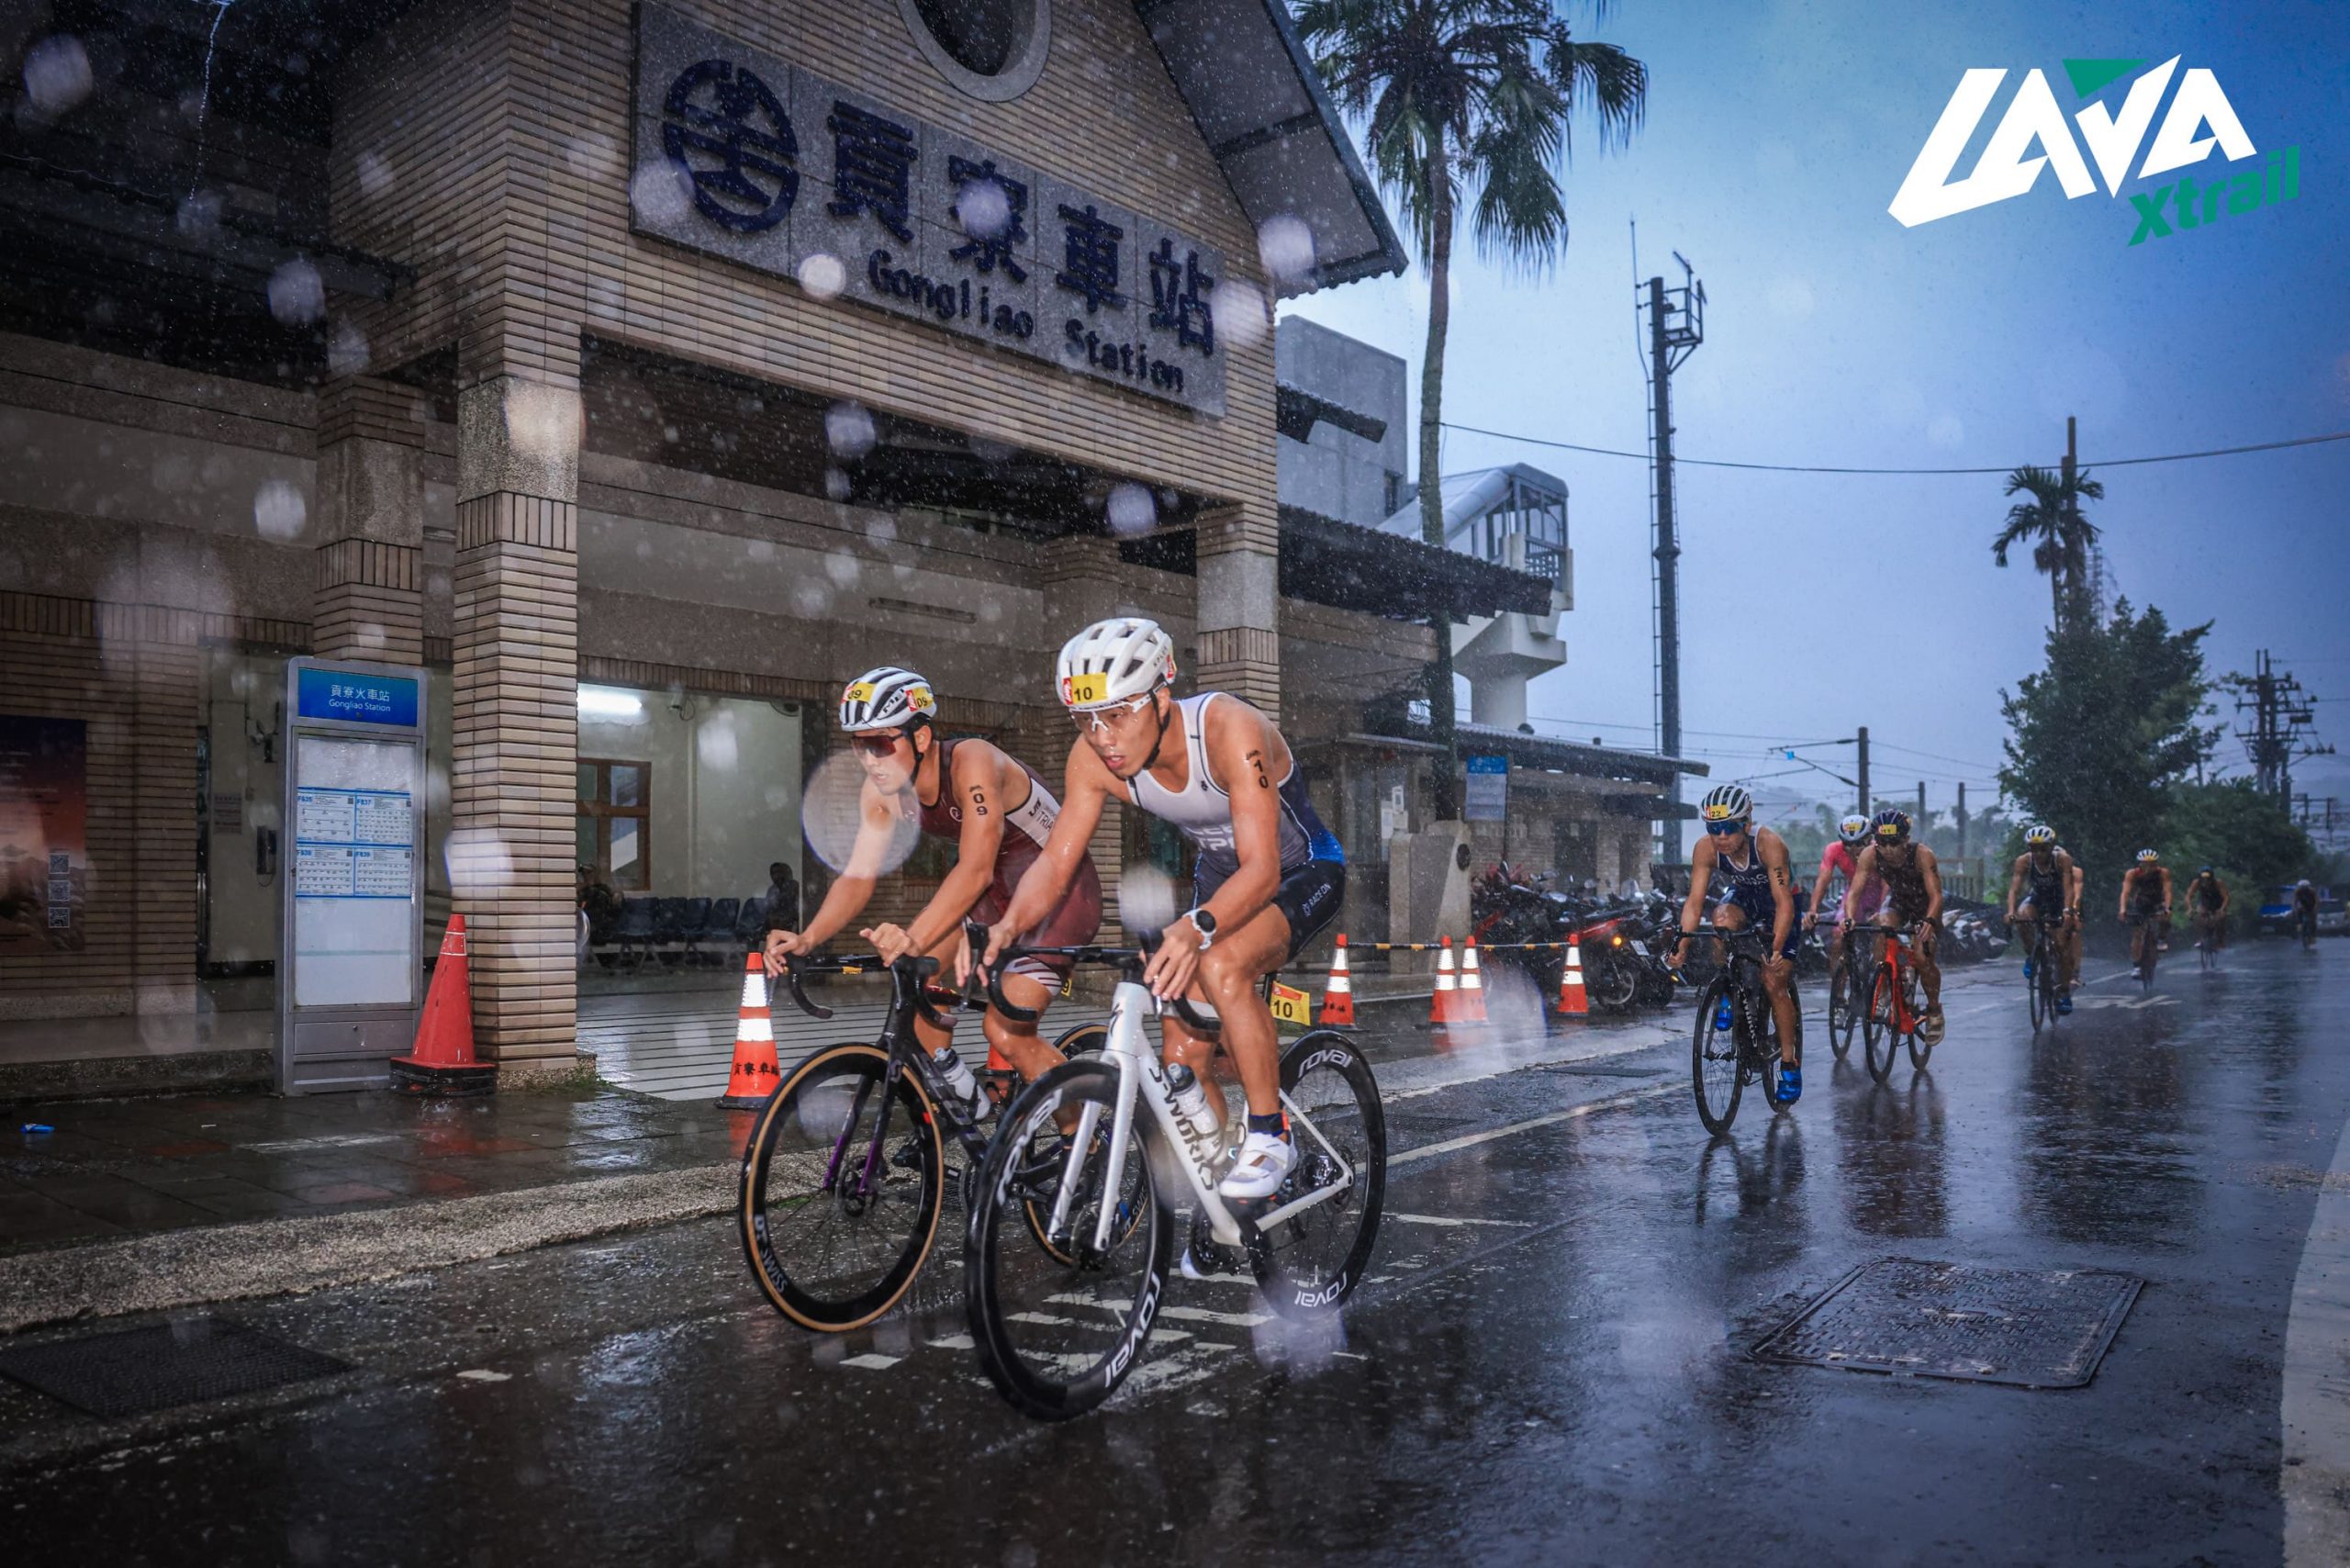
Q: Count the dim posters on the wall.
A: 1